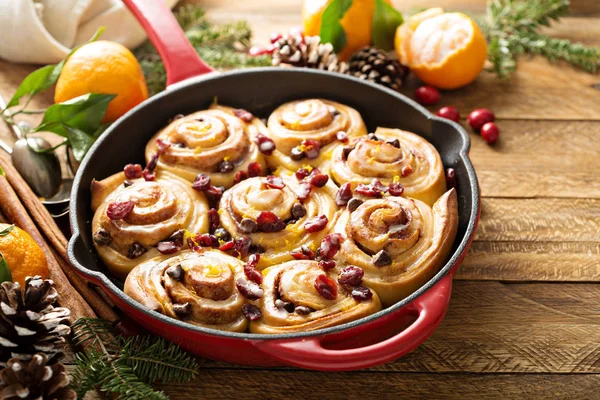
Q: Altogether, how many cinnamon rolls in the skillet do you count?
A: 8